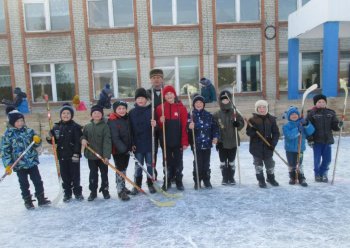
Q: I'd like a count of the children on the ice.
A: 11